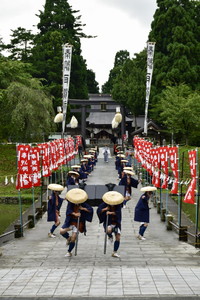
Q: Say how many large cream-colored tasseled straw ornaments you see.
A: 4